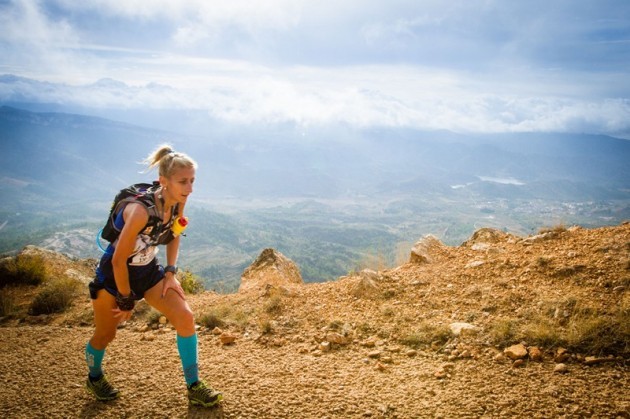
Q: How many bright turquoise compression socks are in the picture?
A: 2